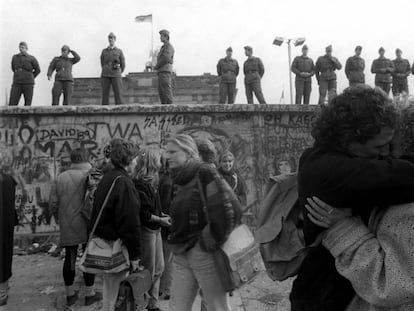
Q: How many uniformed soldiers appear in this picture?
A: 11